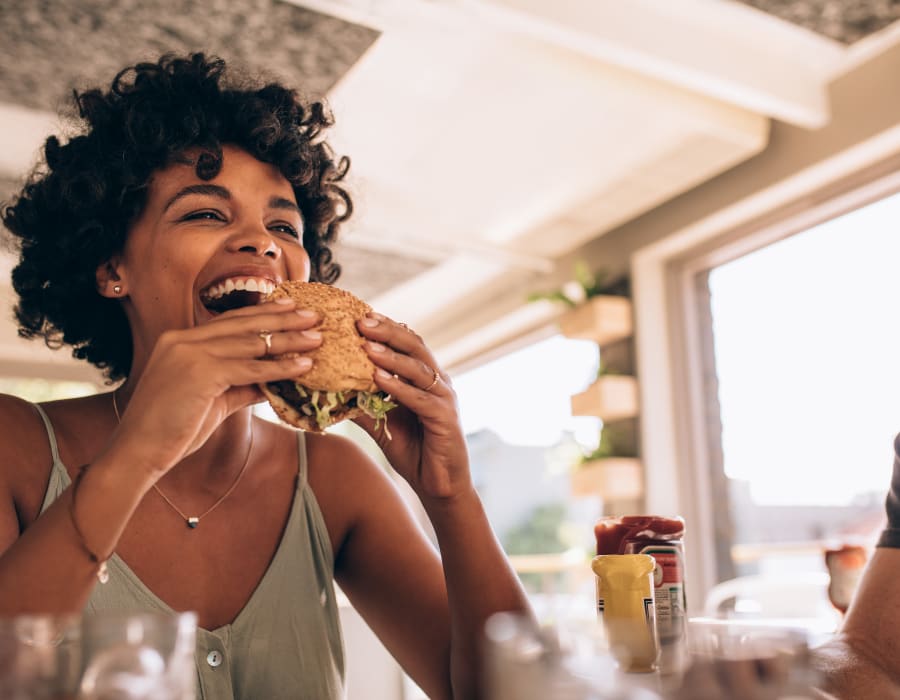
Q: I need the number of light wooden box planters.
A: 3